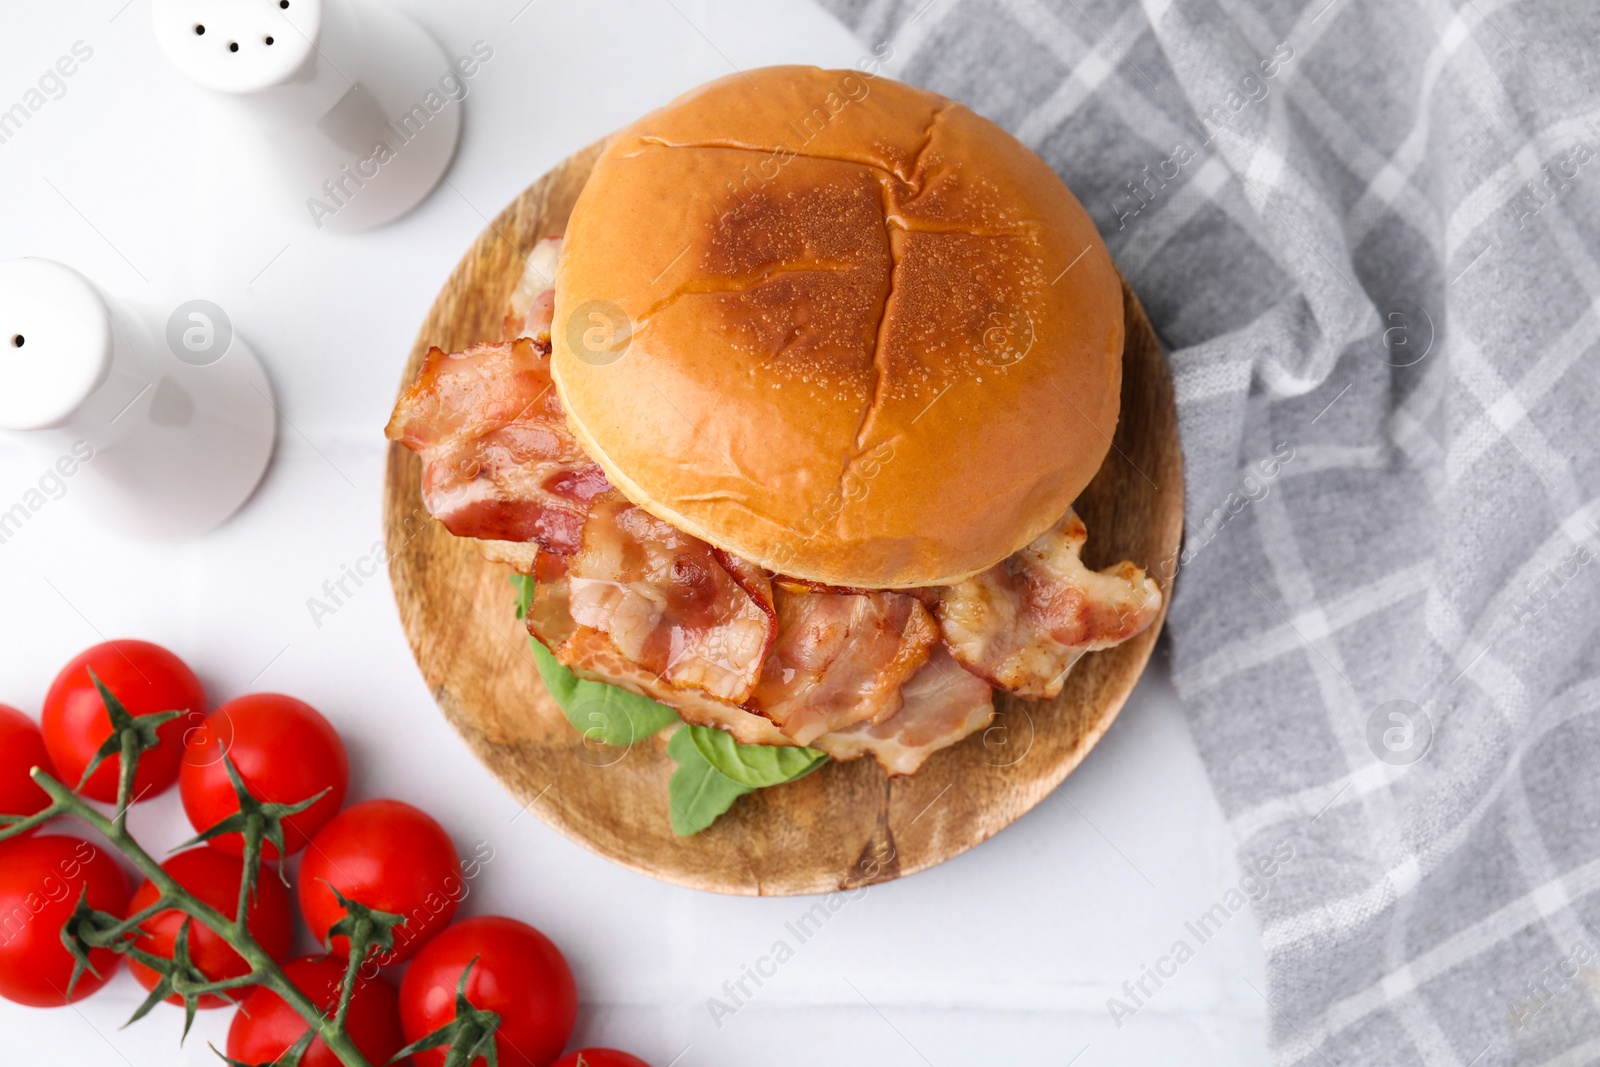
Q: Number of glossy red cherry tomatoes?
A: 9